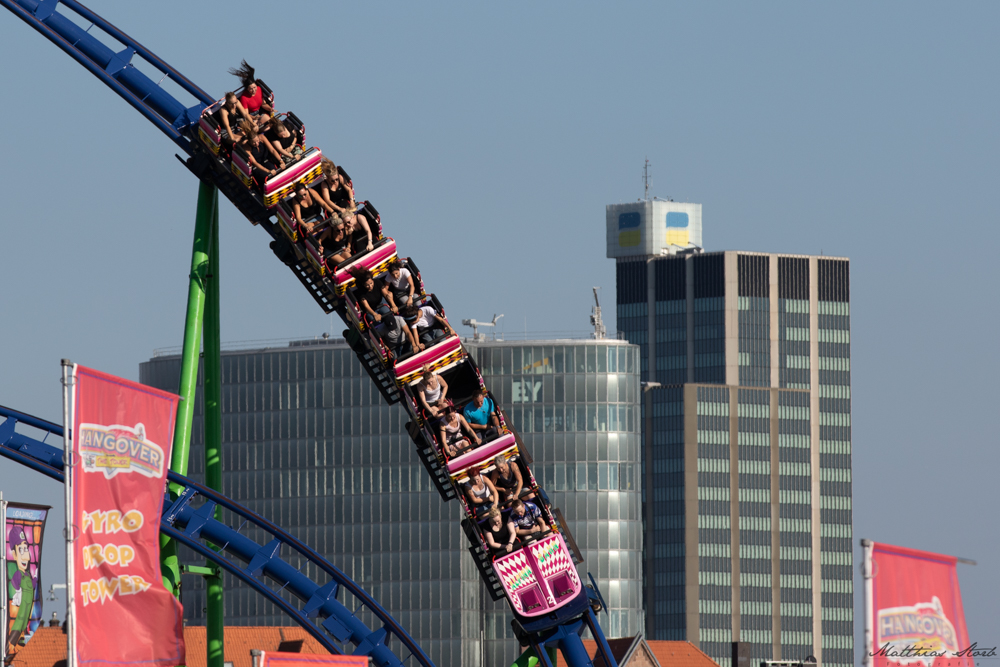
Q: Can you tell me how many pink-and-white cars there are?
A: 5